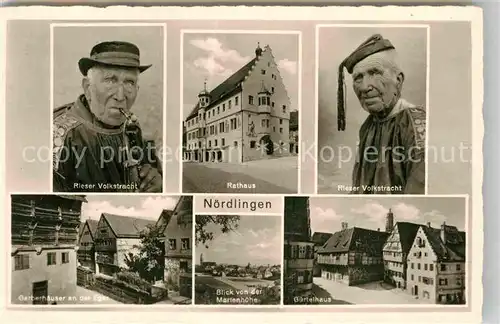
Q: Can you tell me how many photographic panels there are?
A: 6